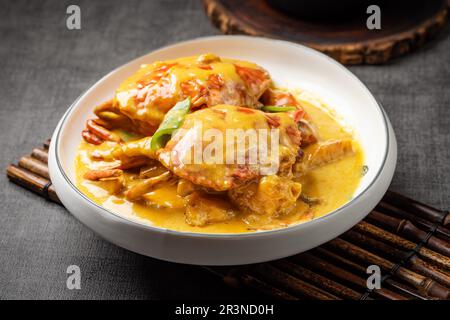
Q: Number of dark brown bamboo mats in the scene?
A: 1